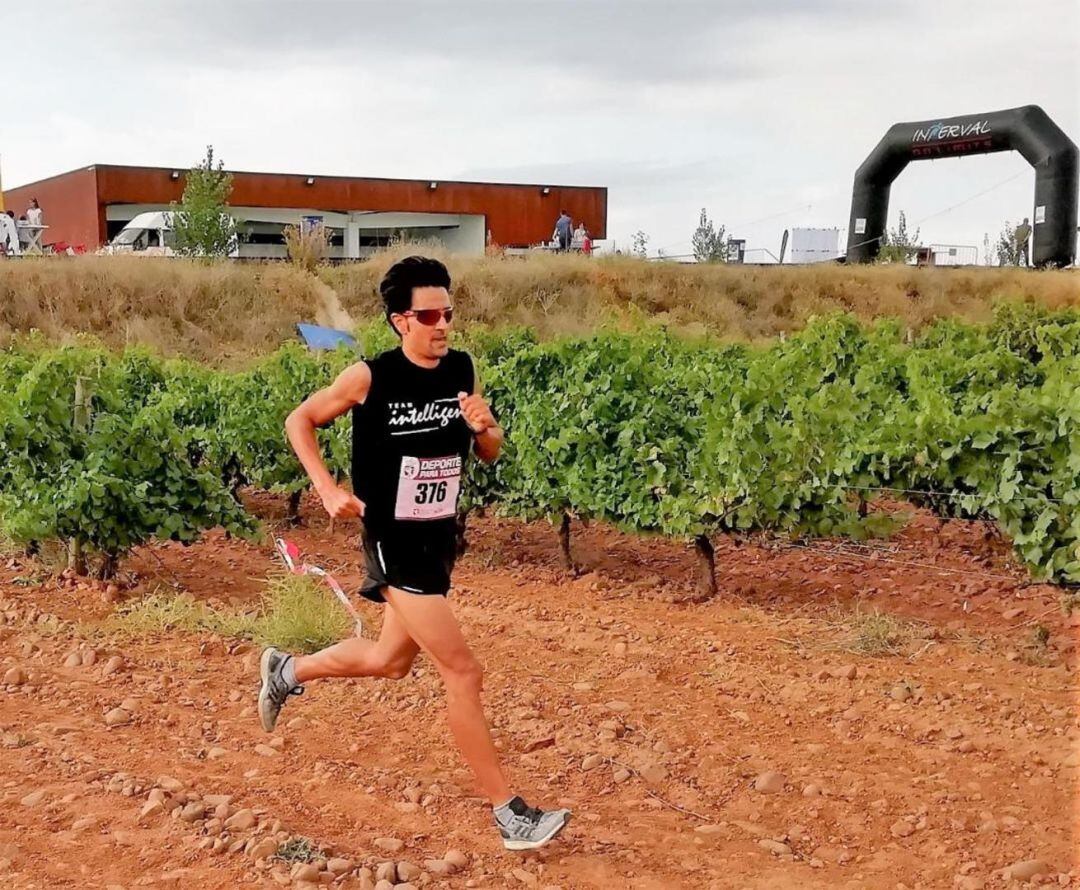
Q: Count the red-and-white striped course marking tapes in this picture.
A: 1